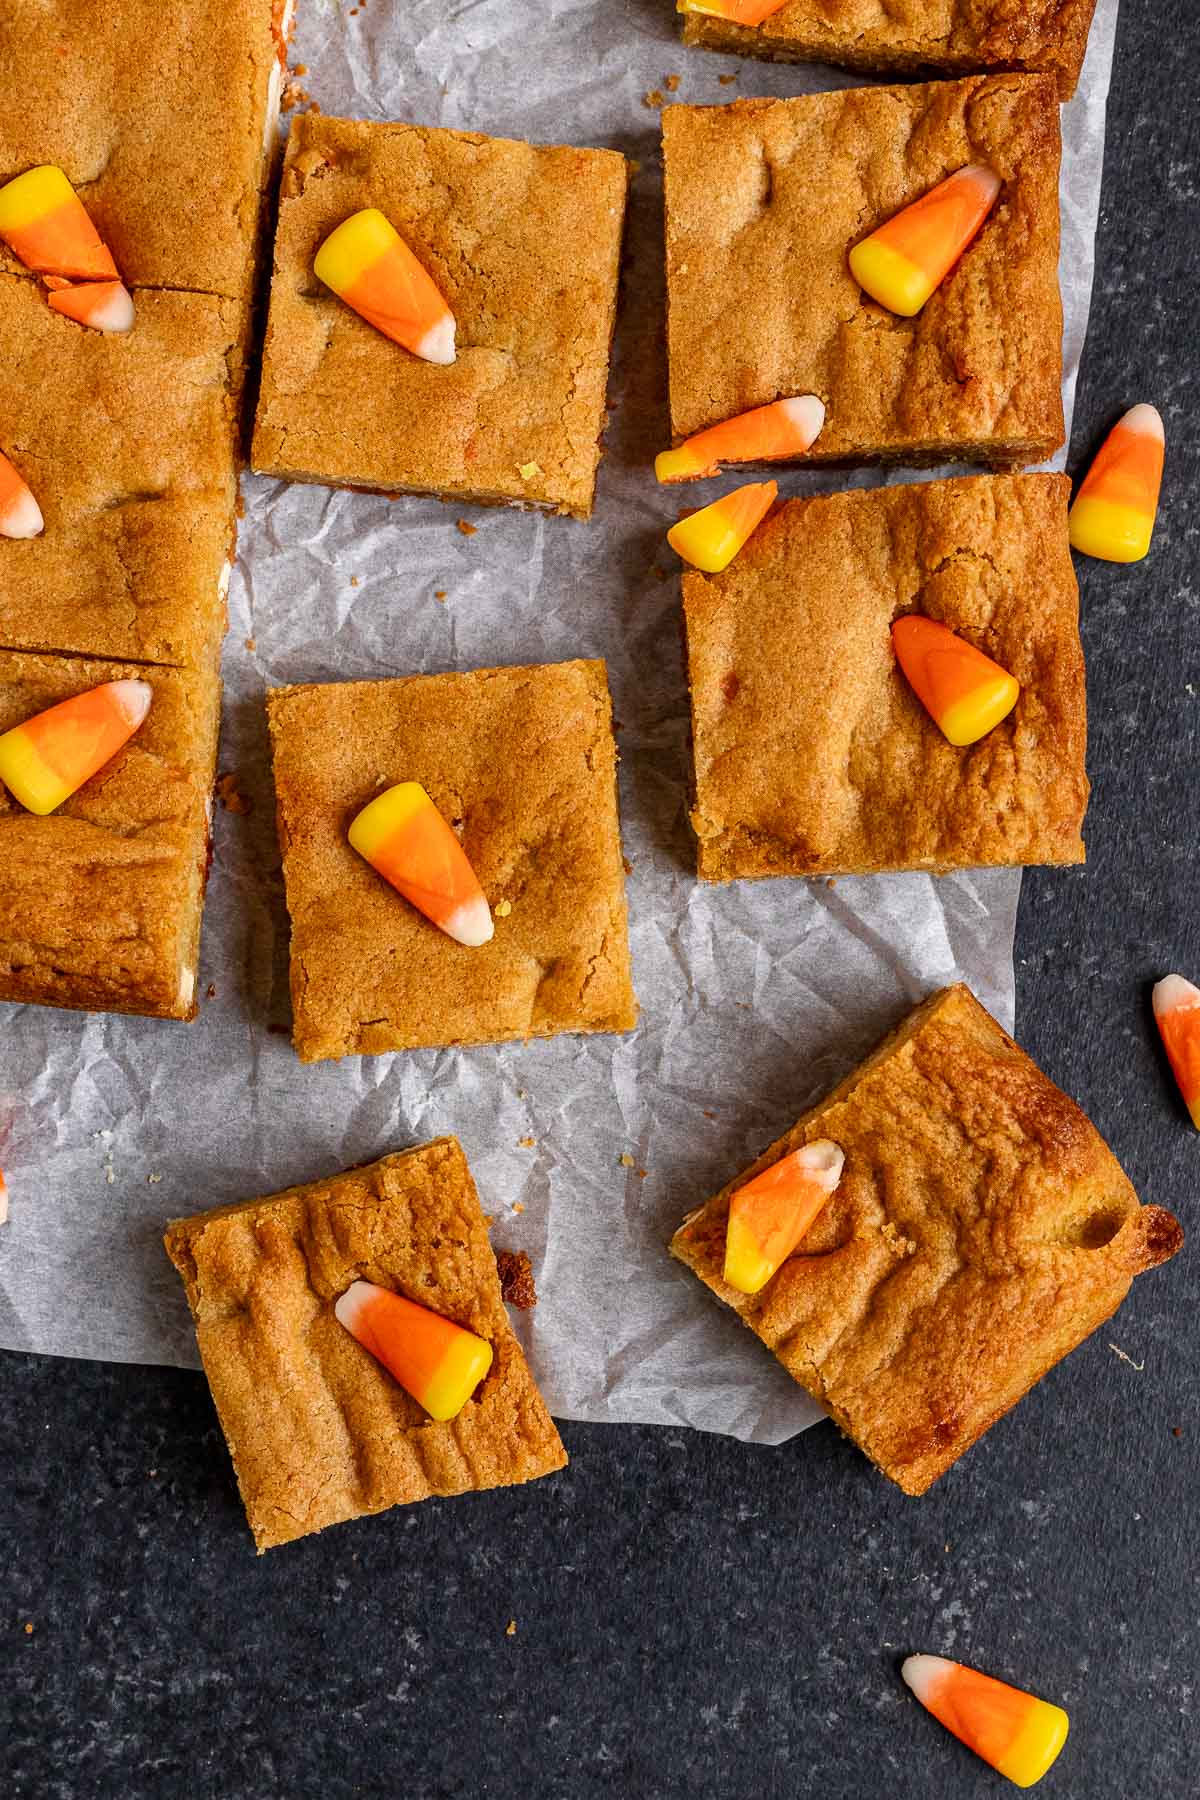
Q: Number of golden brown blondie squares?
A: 10